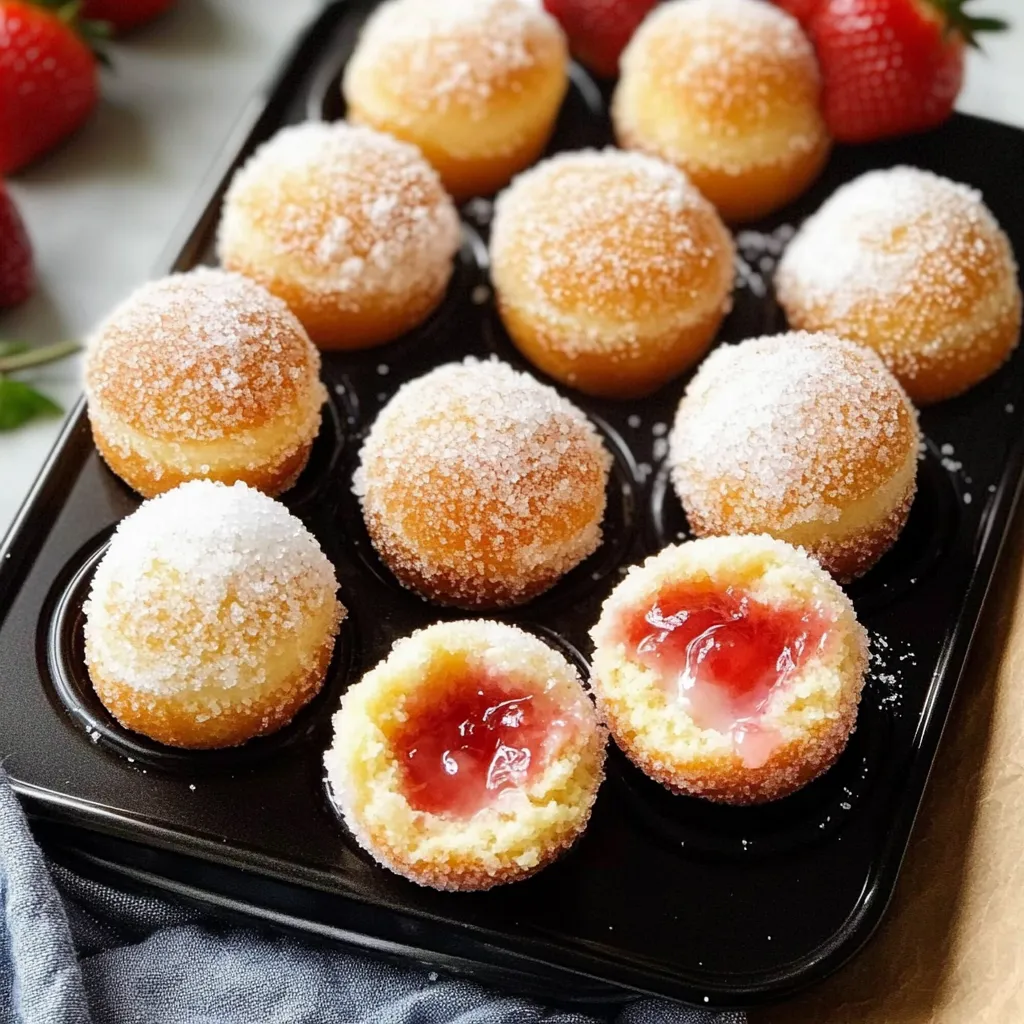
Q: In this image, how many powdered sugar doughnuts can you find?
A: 11